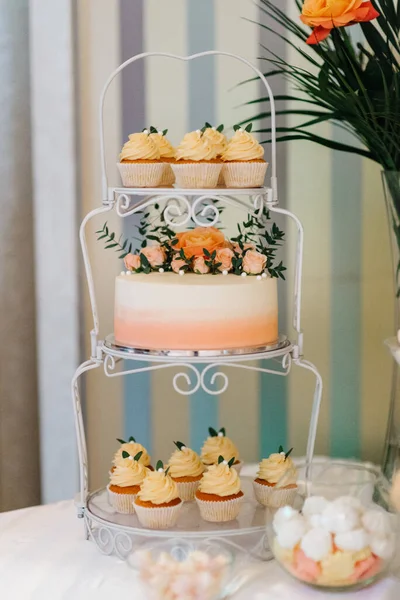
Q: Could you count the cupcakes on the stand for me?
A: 12